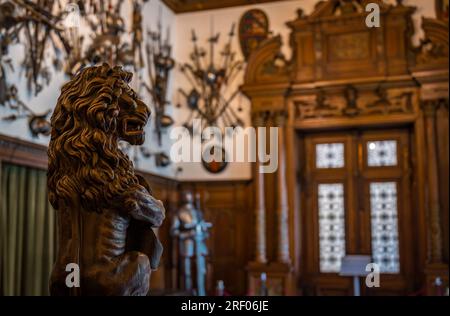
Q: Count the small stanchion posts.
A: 3